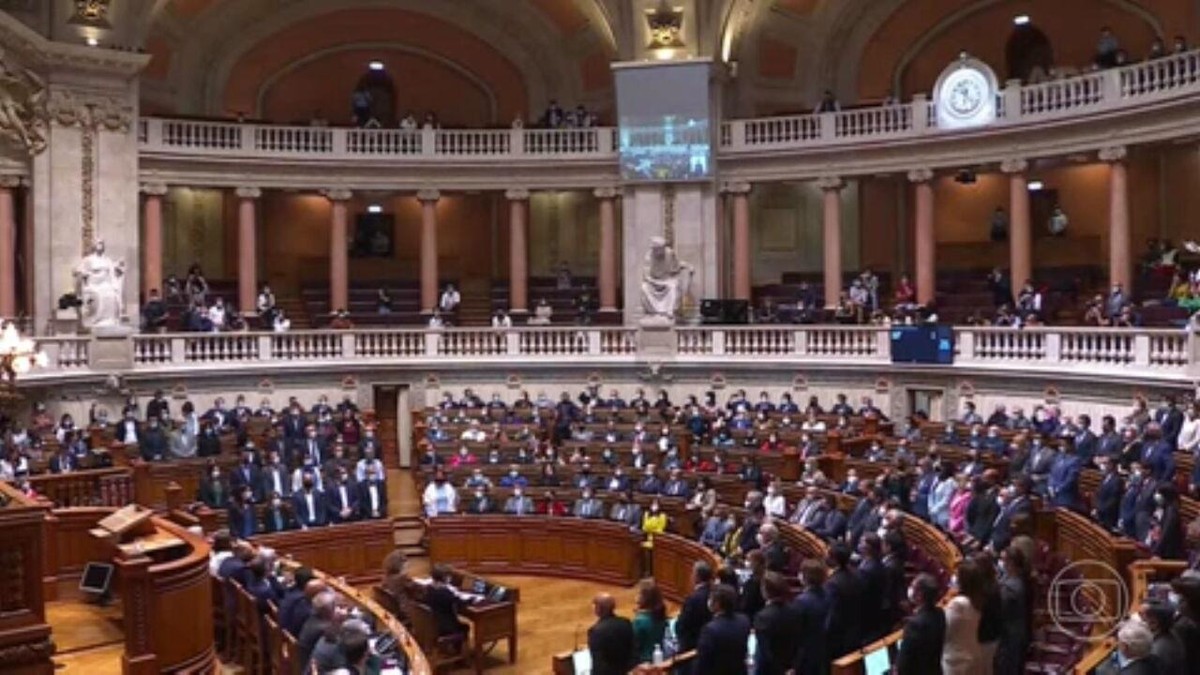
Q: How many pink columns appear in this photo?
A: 12